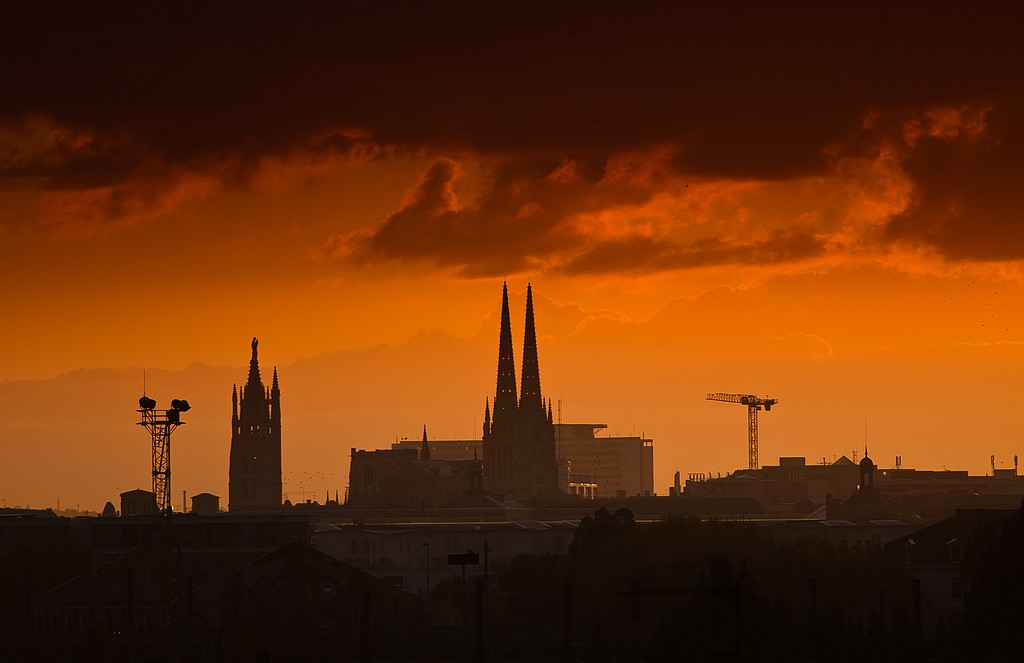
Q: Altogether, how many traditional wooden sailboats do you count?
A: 0